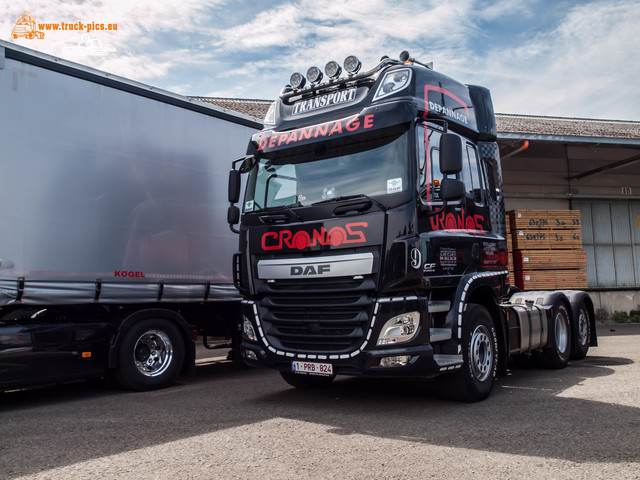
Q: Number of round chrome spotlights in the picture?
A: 4